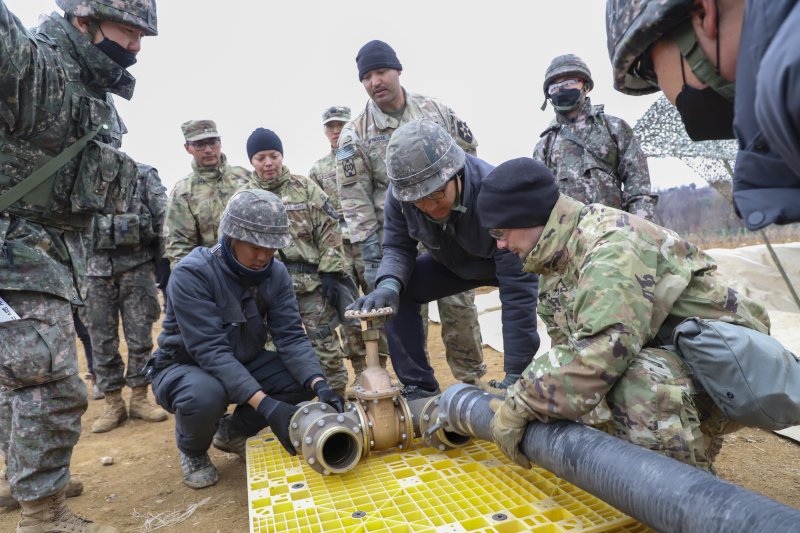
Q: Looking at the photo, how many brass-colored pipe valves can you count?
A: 1